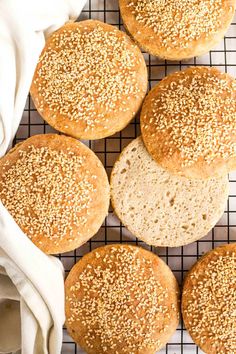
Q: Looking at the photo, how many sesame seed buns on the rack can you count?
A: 6